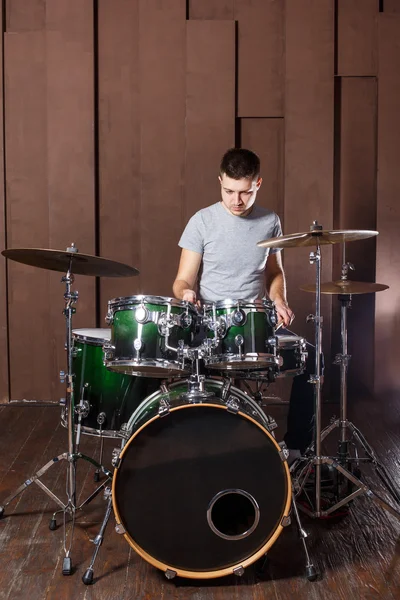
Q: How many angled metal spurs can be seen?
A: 2